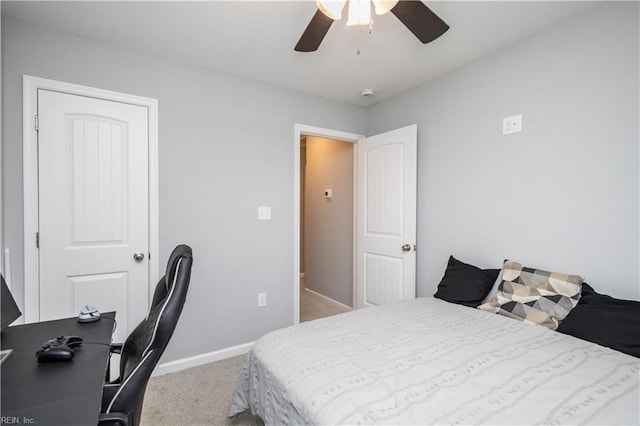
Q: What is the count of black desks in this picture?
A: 1